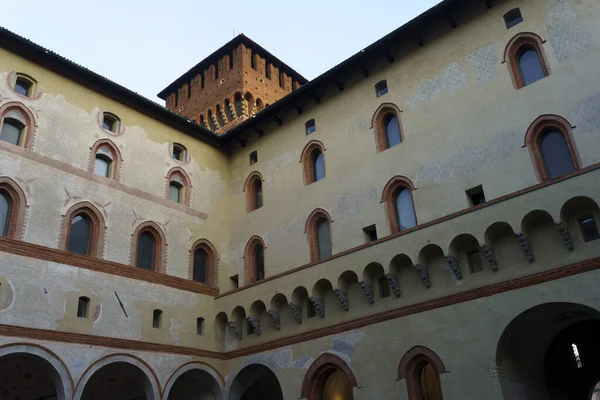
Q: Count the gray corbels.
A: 13